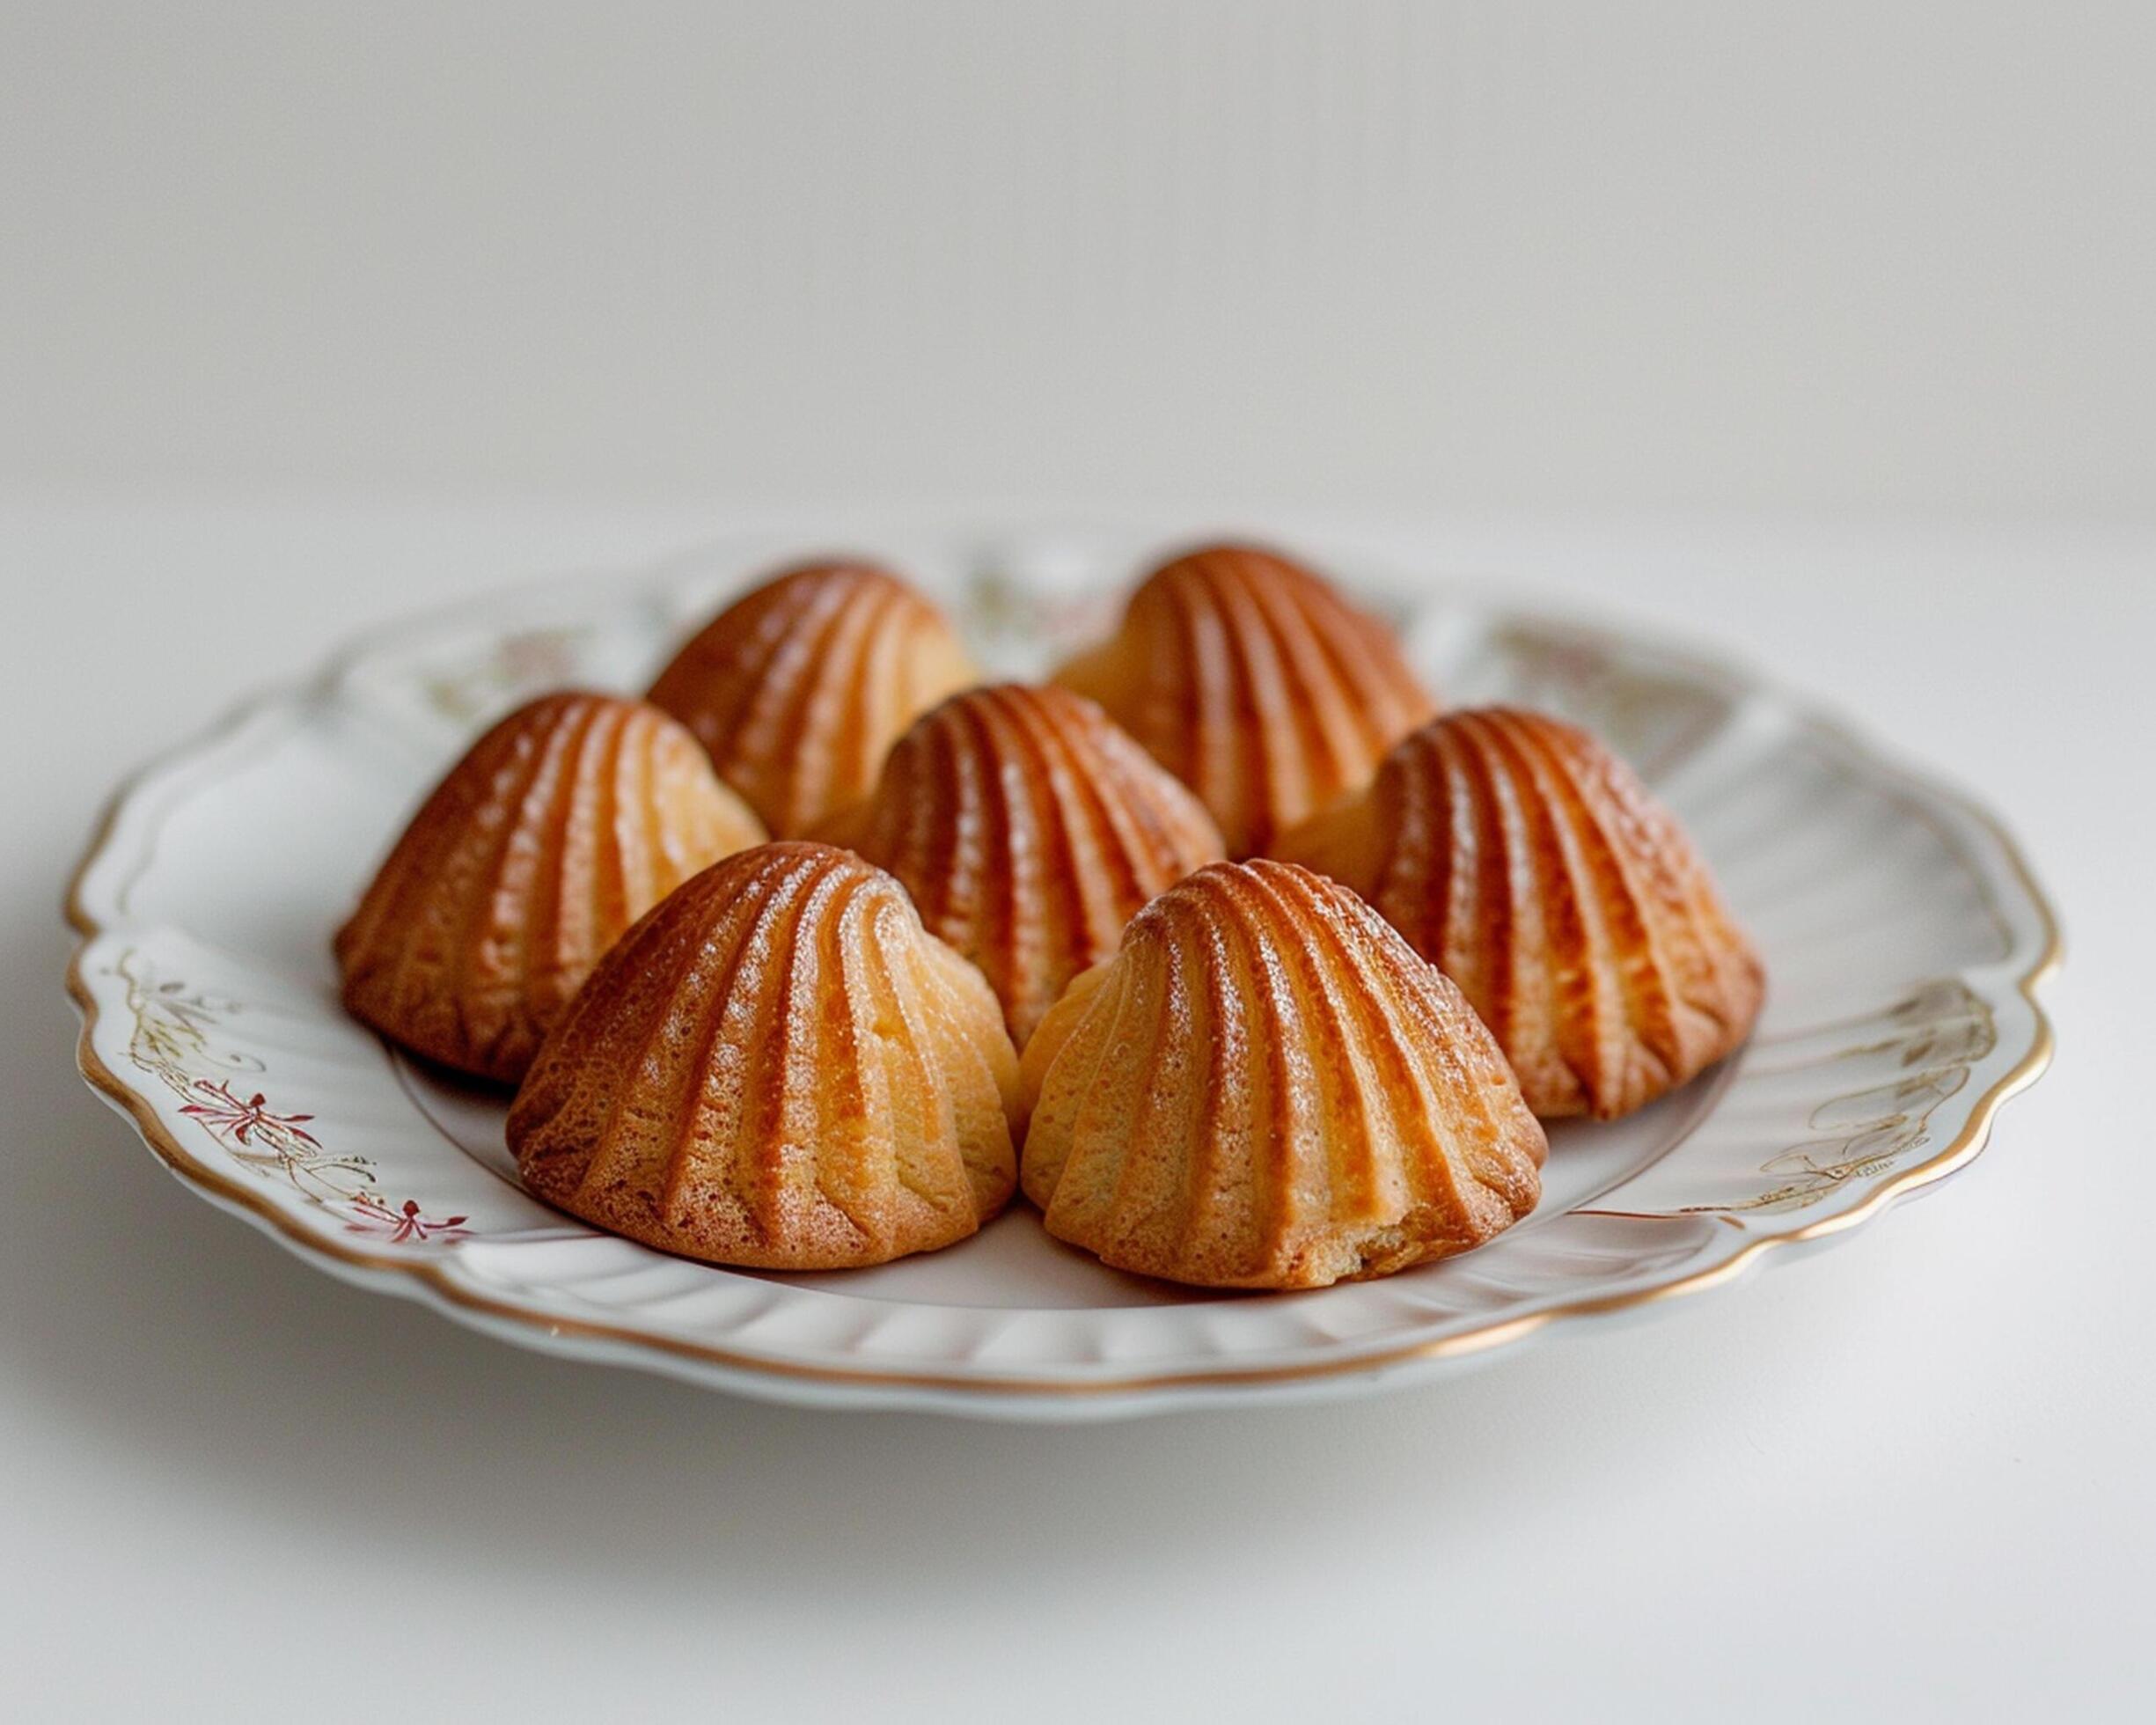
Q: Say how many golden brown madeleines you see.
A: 7